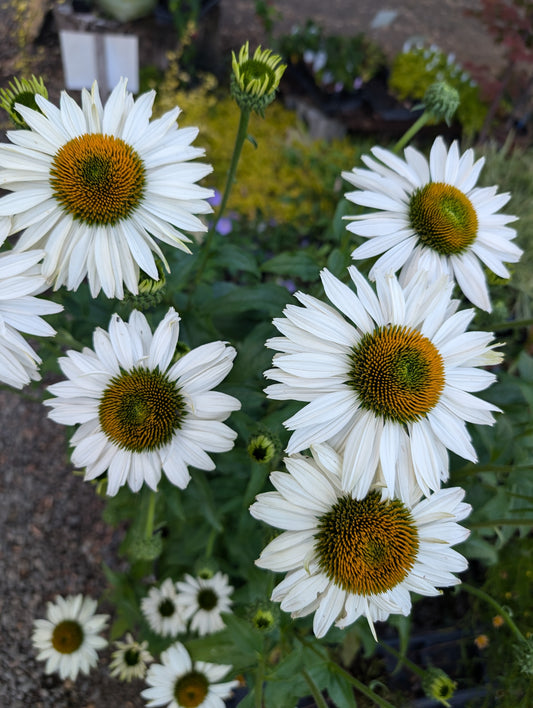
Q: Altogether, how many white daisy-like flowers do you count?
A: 11